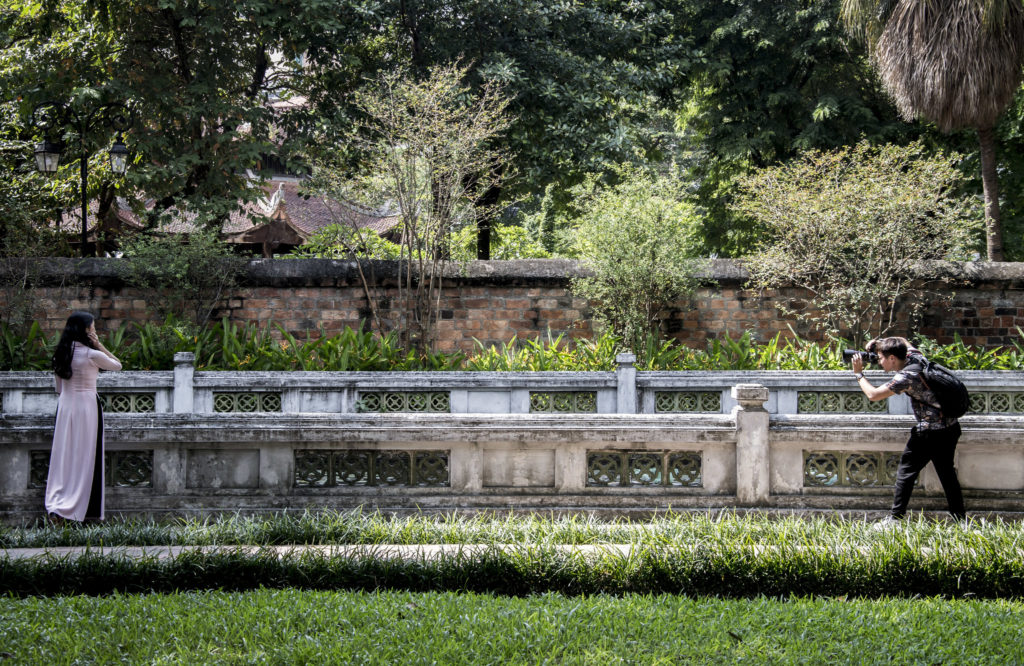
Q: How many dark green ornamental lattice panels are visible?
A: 11